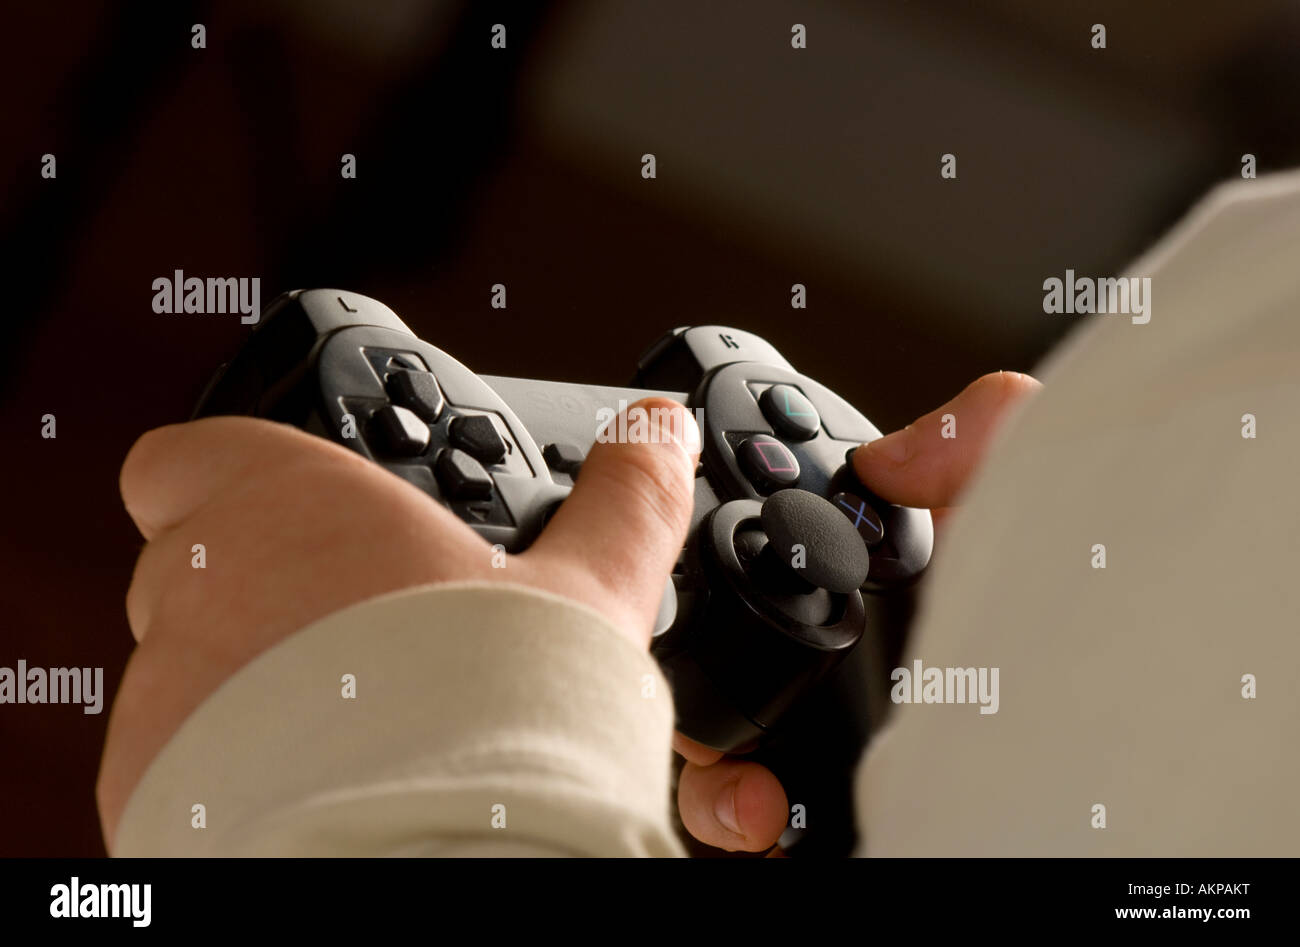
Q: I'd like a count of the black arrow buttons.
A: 4